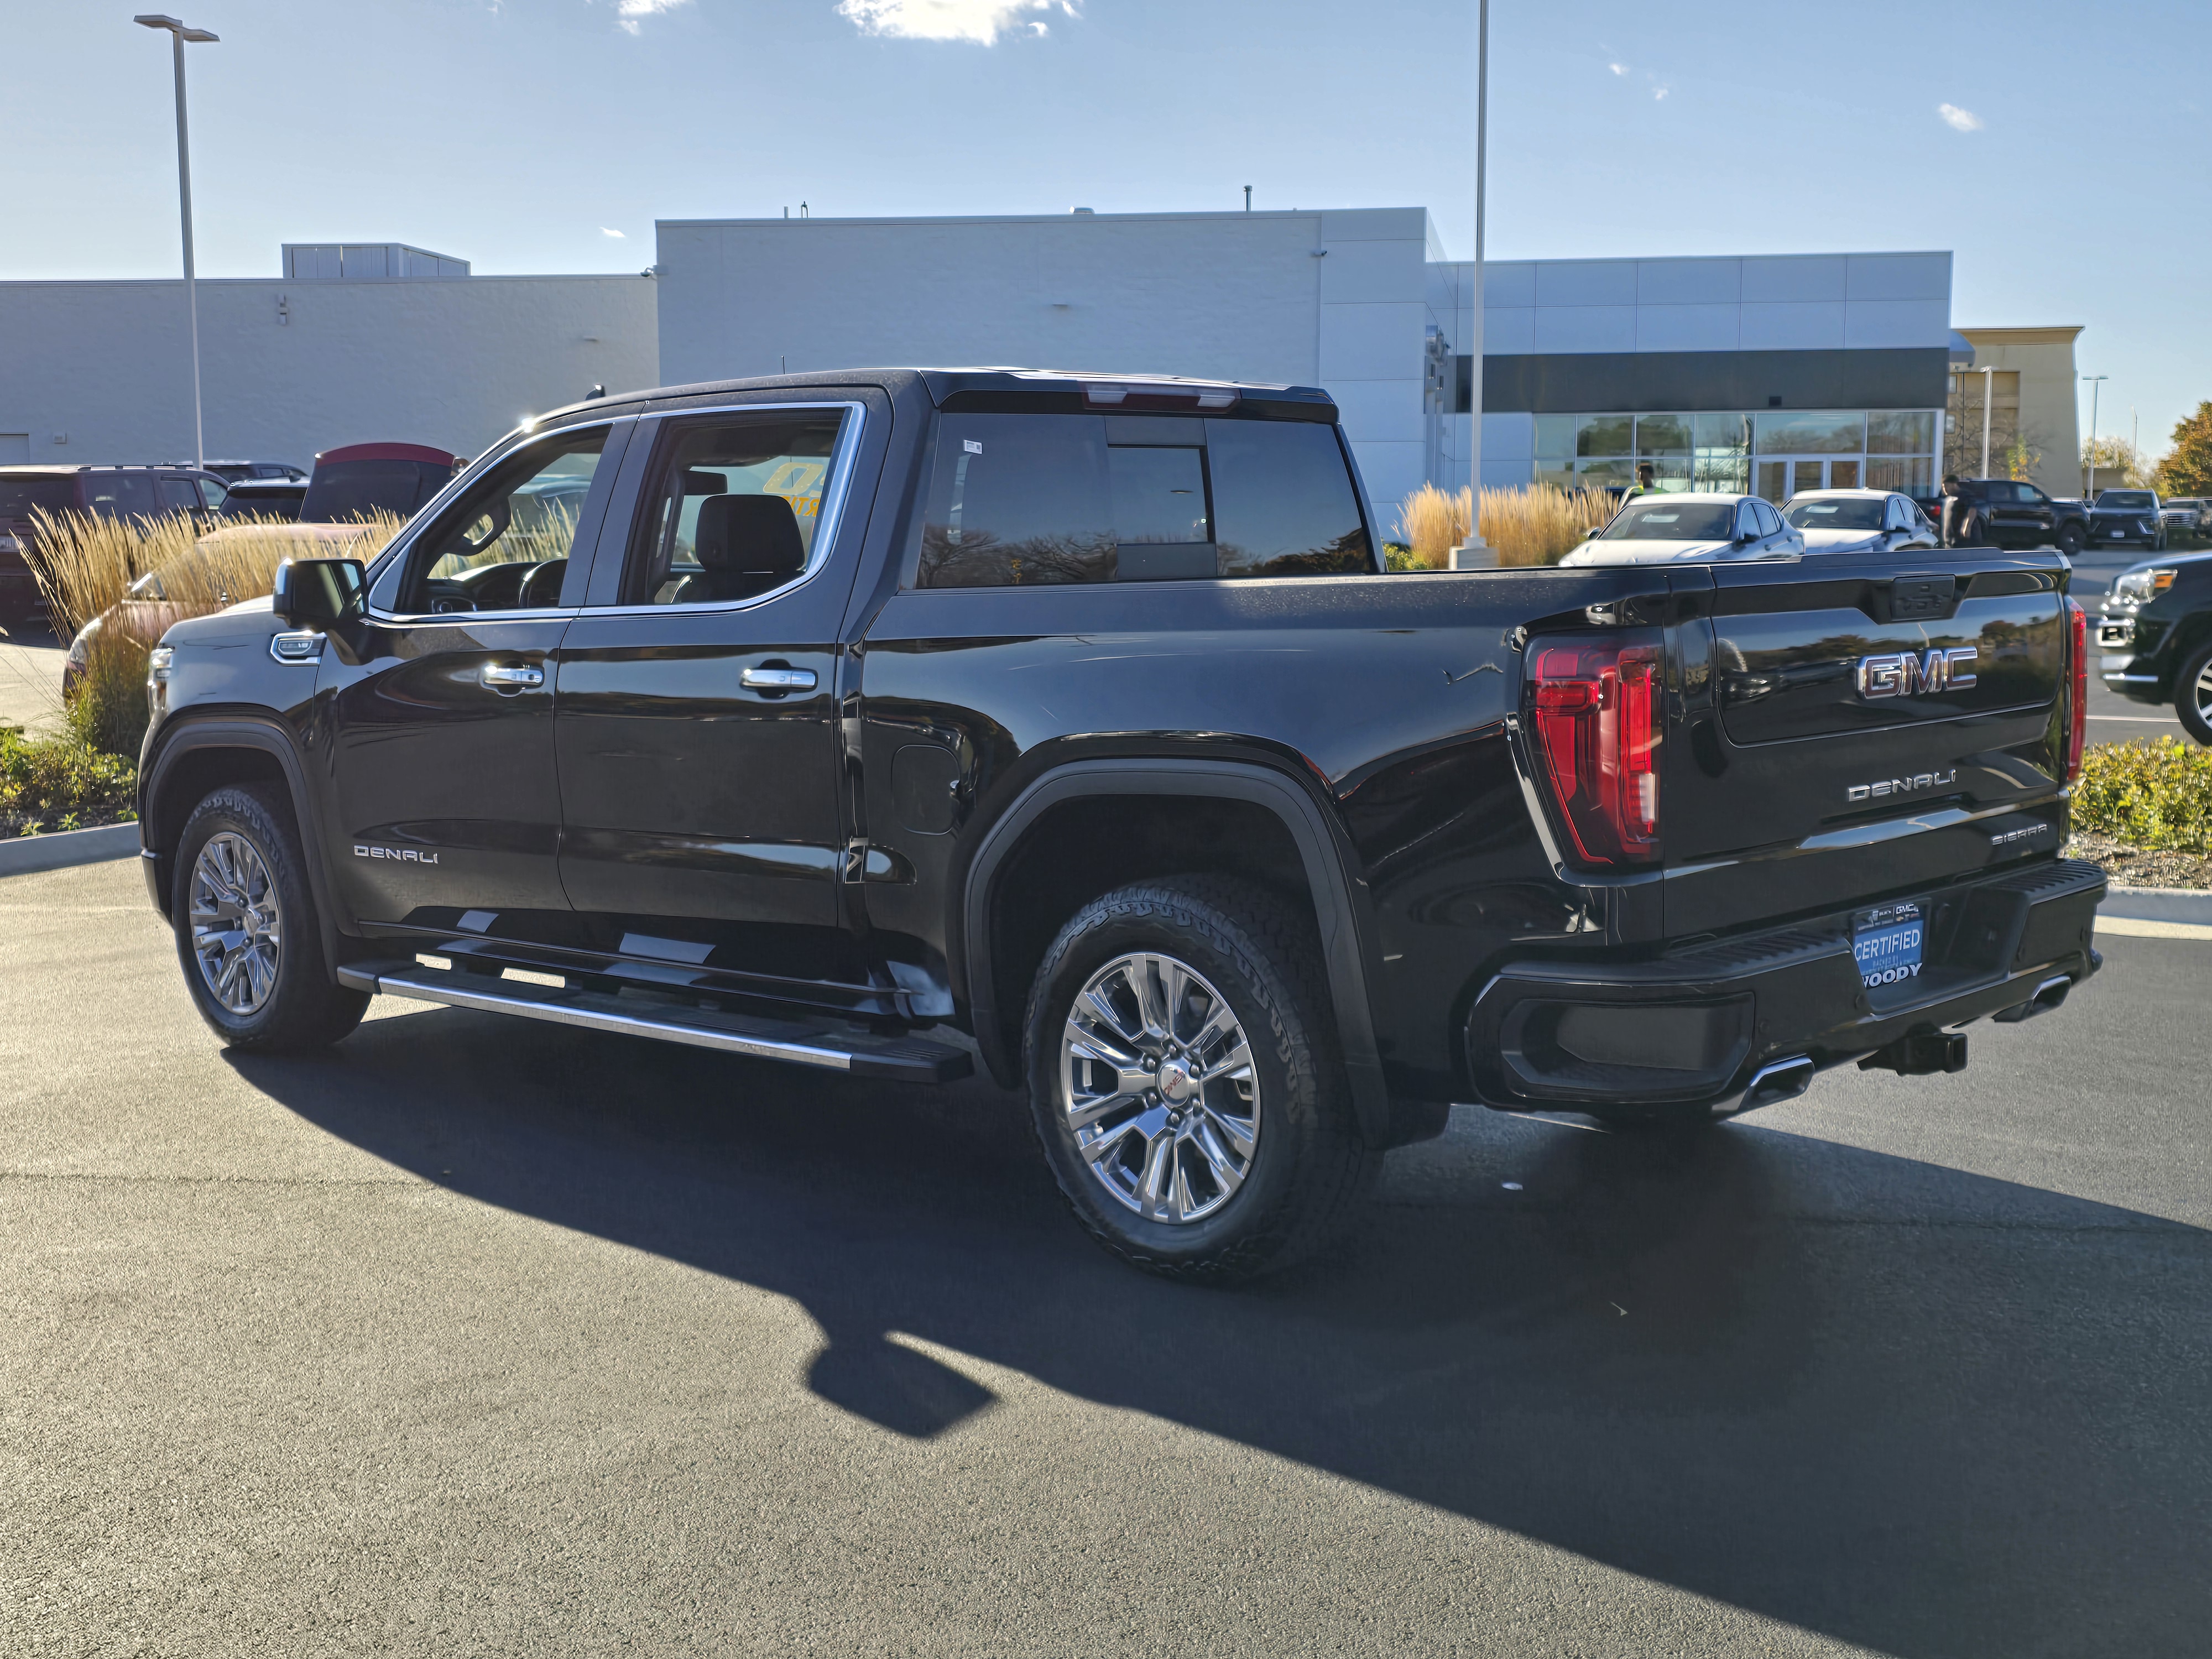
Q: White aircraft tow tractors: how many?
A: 0